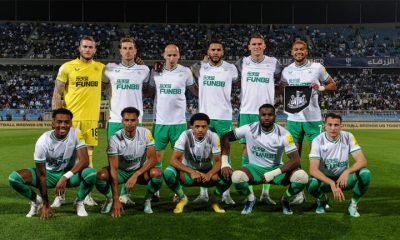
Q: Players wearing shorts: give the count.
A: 11